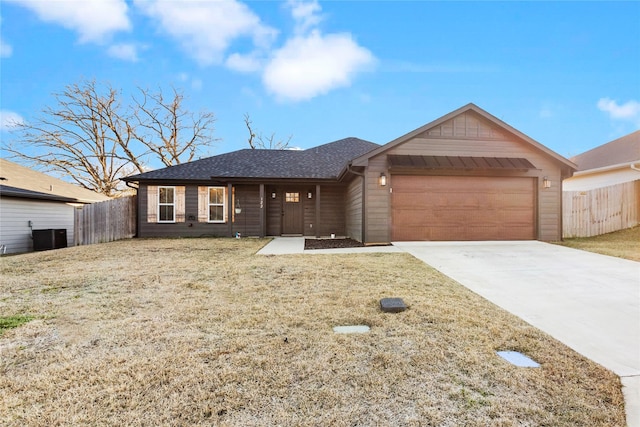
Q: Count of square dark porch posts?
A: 3